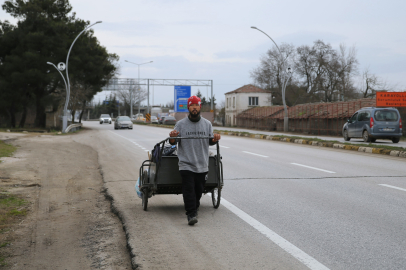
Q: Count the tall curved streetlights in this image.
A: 2